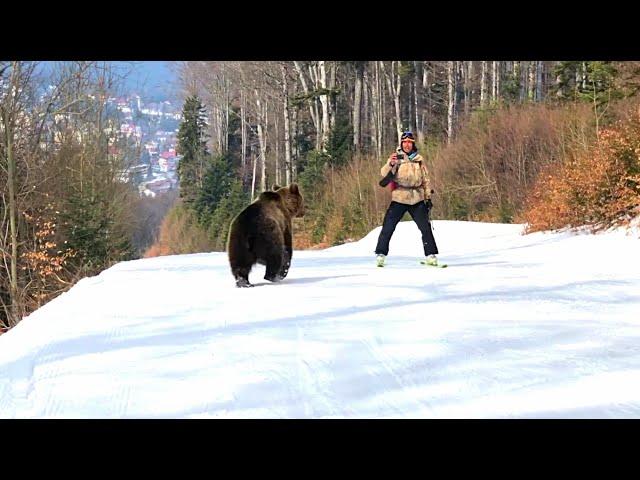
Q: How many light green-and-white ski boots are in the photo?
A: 2